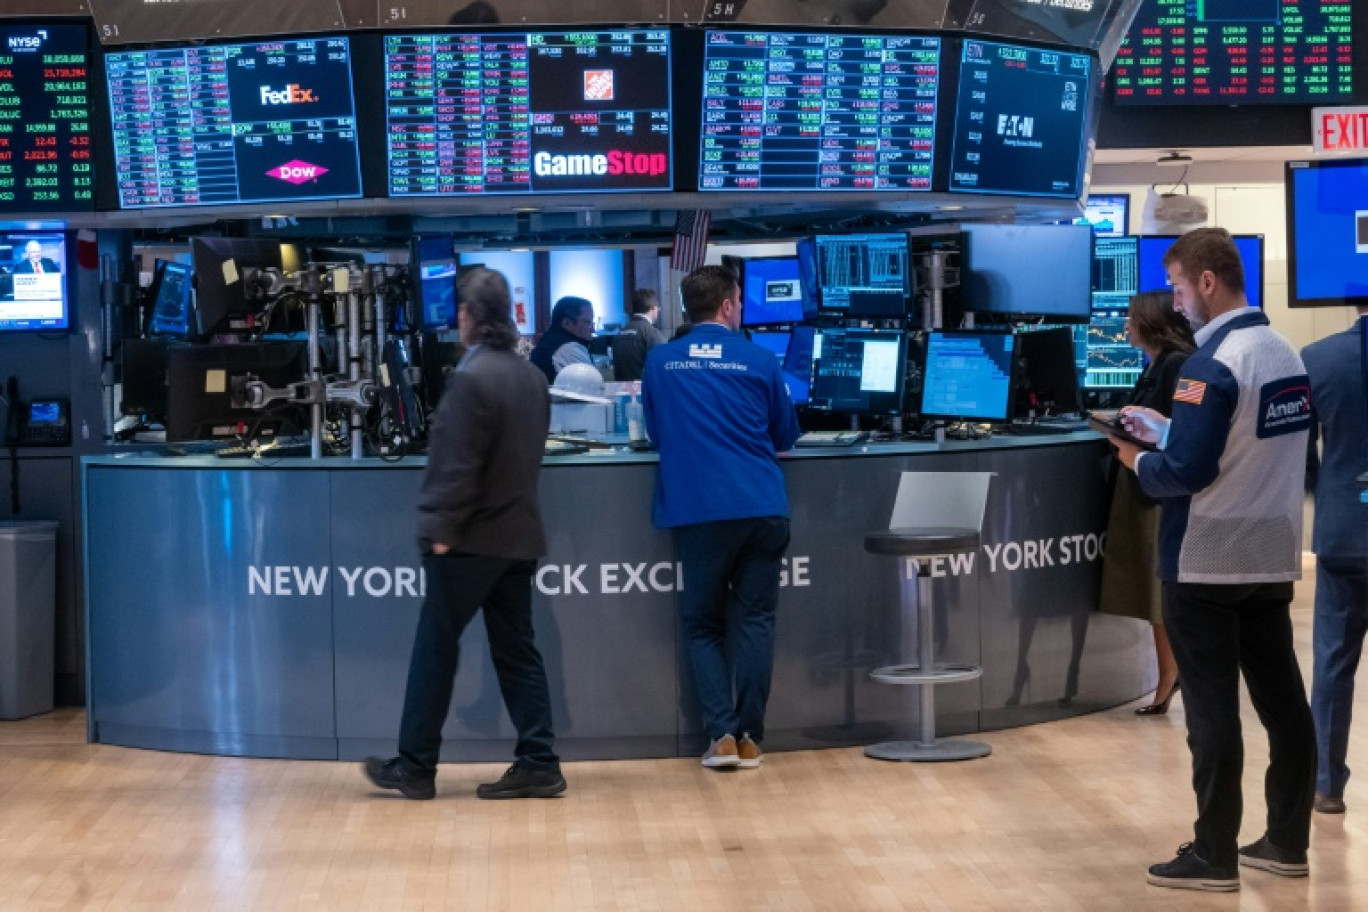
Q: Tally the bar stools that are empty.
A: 1